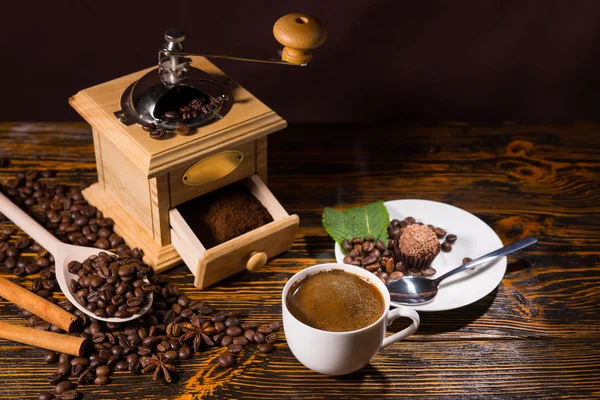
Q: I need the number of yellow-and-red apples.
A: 0